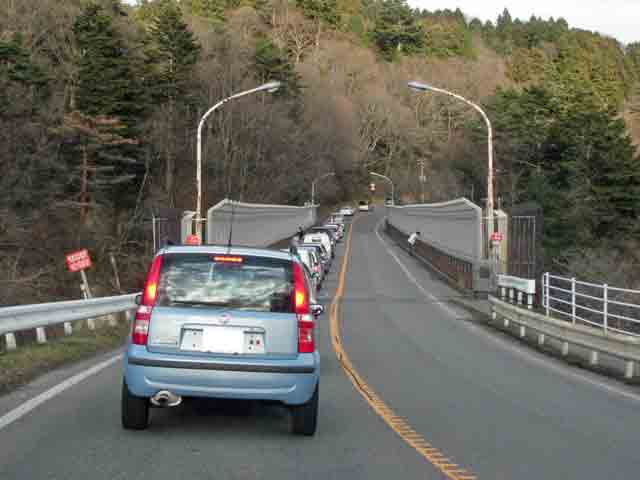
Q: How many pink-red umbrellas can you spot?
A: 0